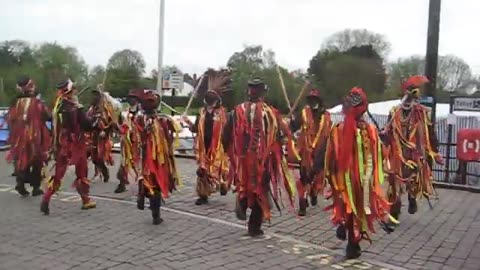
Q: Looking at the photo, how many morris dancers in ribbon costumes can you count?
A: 10